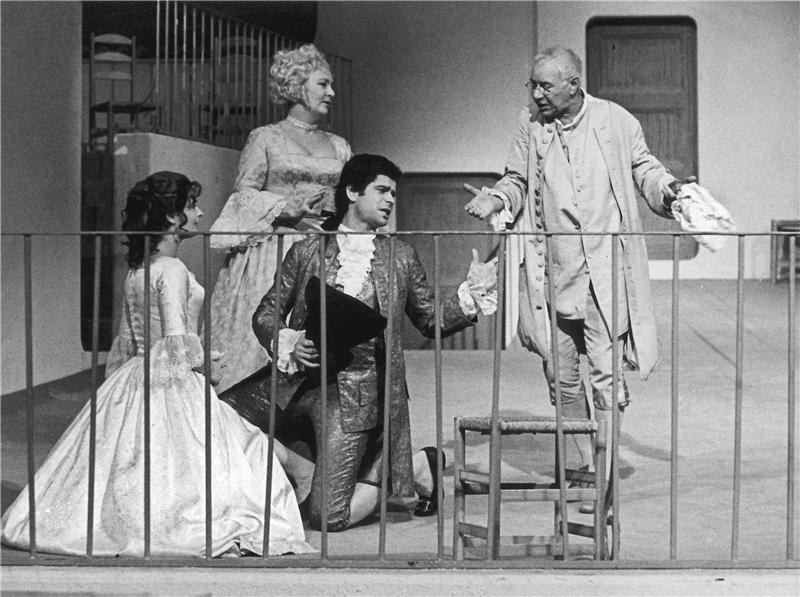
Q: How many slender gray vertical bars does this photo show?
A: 14